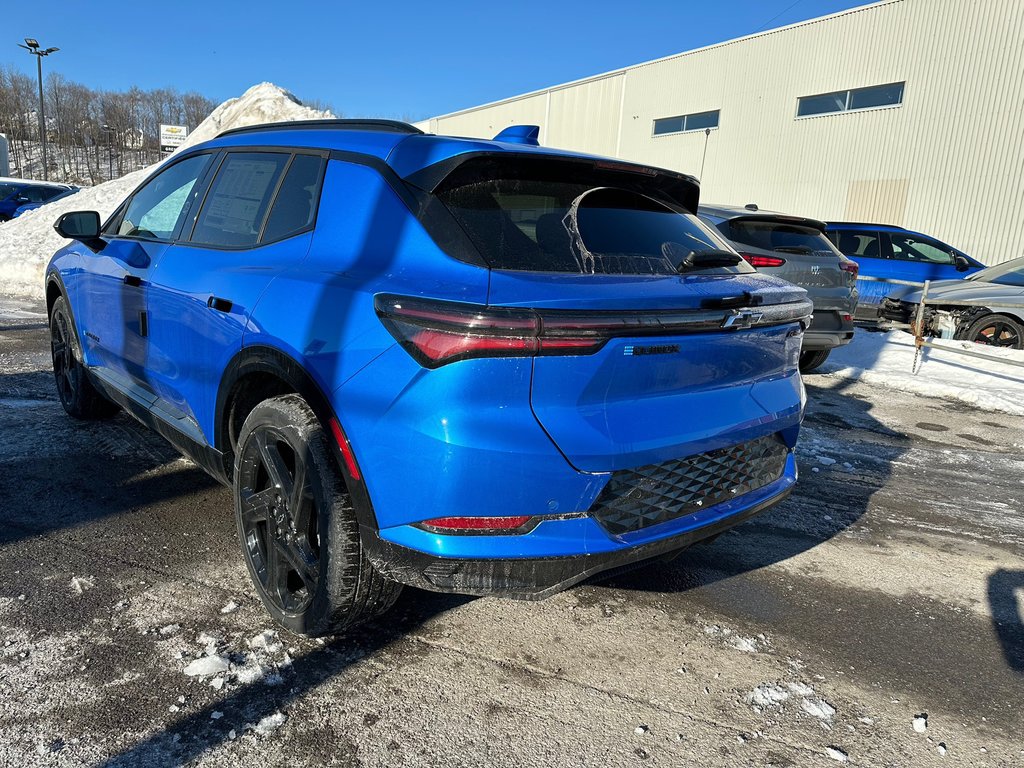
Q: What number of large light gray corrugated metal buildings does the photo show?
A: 1